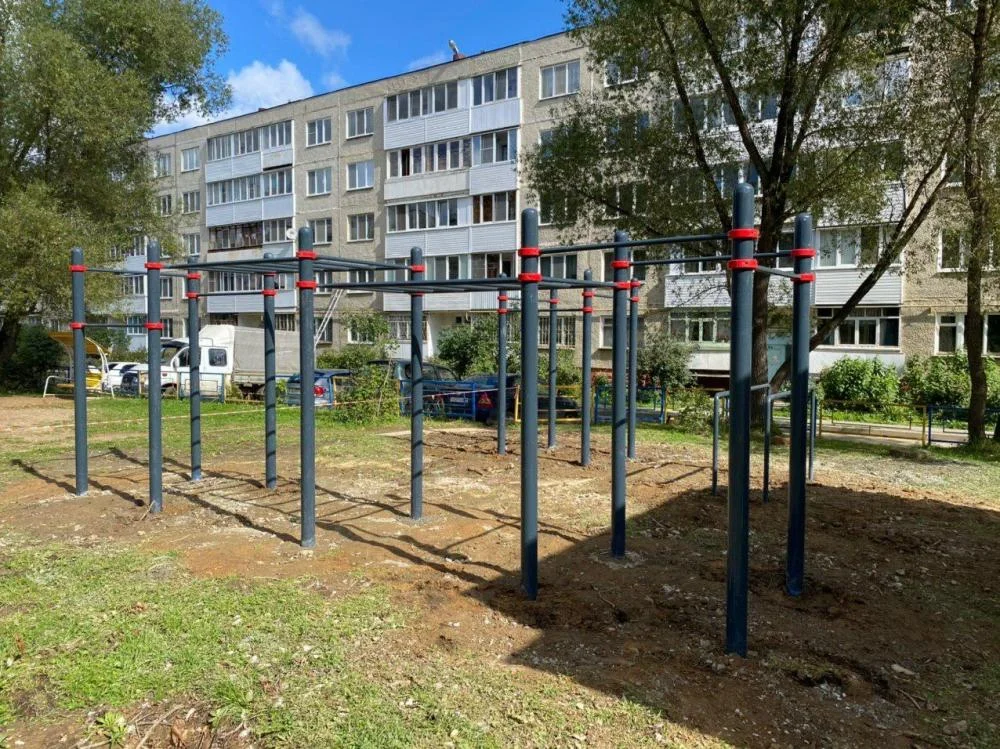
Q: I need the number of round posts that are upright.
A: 14